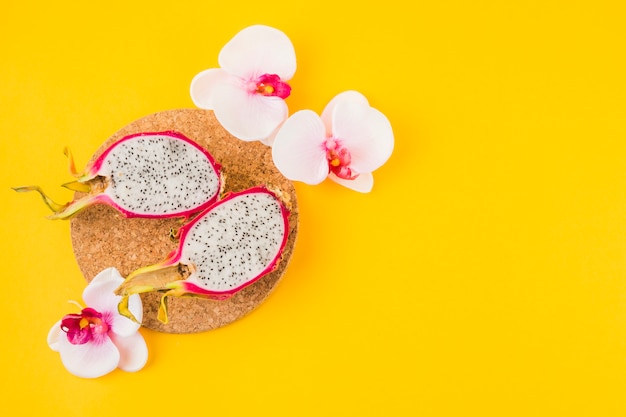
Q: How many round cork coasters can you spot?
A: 1